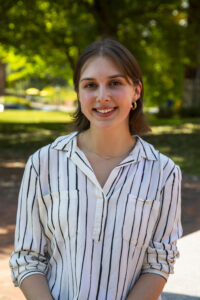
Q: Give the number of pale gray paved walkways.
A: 1